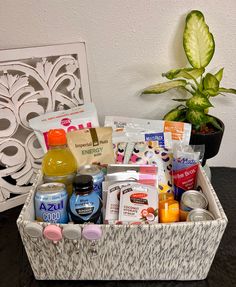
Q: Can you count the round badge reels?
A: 4